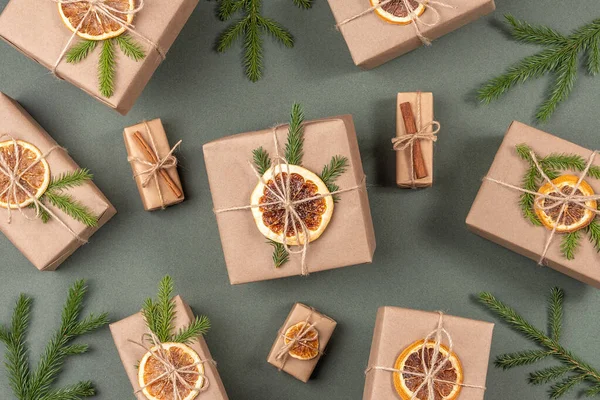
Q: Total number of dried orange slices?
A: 8